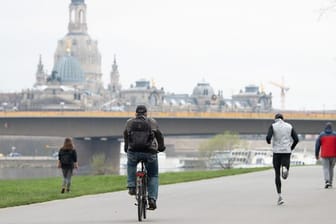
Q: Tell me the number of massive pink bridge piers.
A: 0